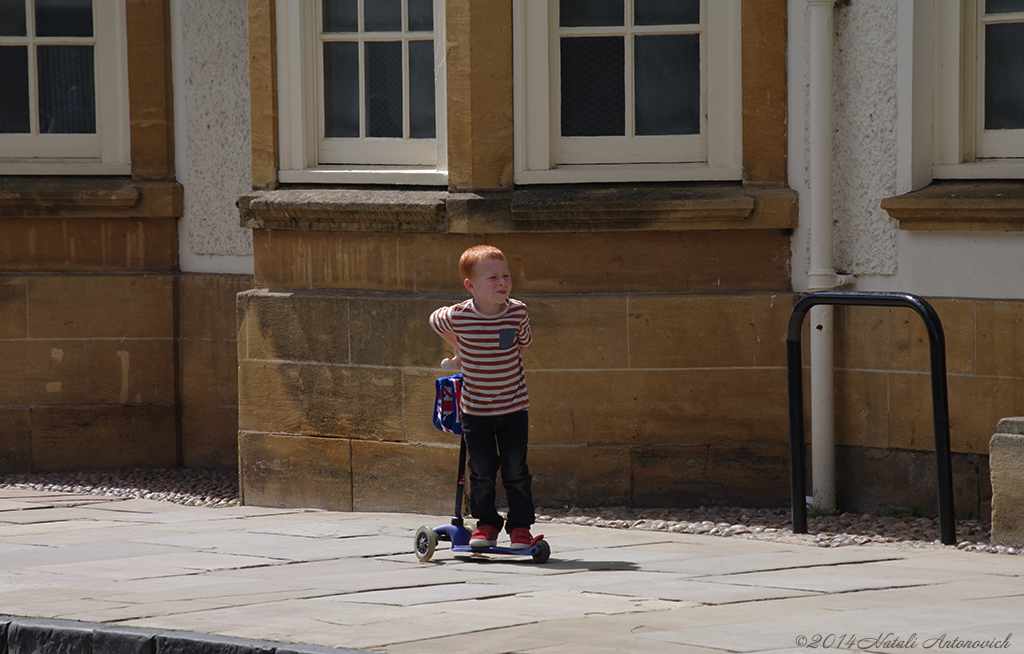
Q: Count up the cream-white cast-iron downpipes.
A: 1